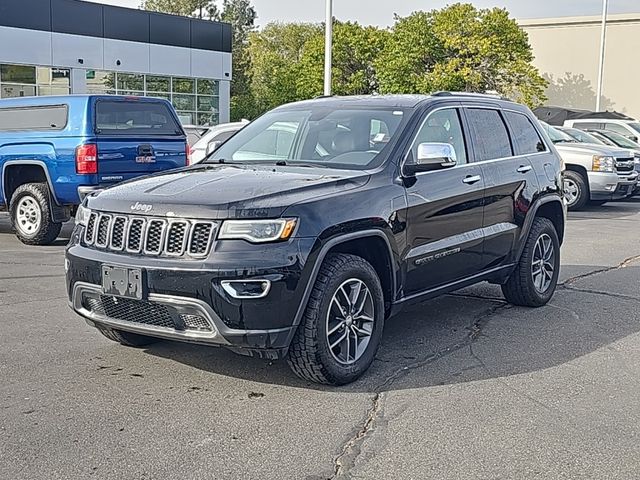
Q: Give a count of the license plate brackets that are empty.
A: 1